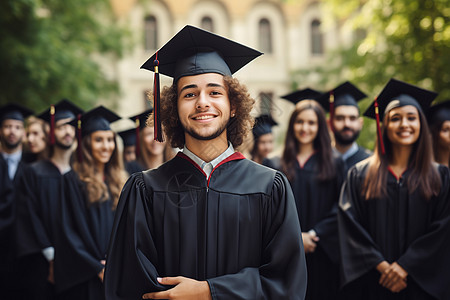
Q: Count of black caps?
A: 11